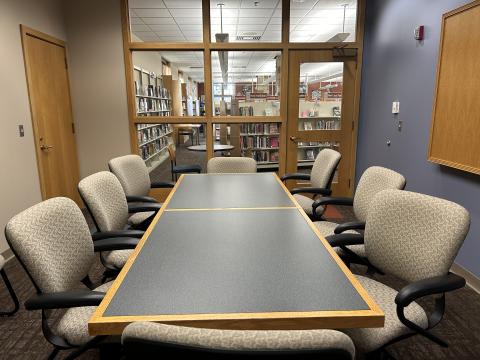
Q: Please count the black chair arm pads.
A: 12